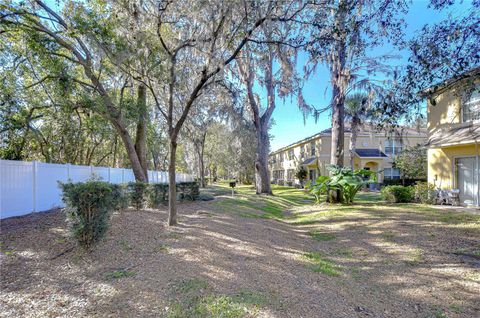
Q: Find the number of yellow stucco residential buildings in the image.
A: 2